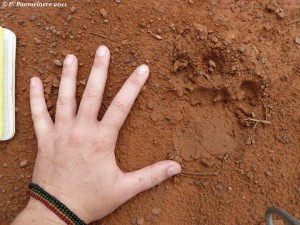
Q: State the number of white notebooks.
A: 1